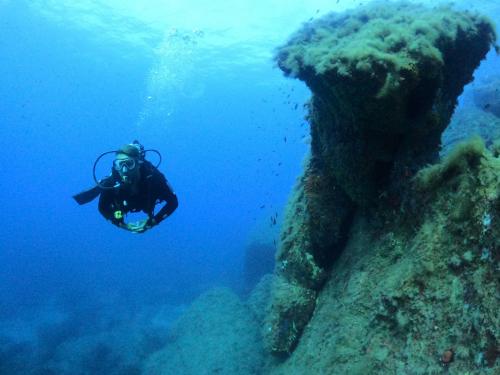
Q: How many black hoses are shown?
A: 2